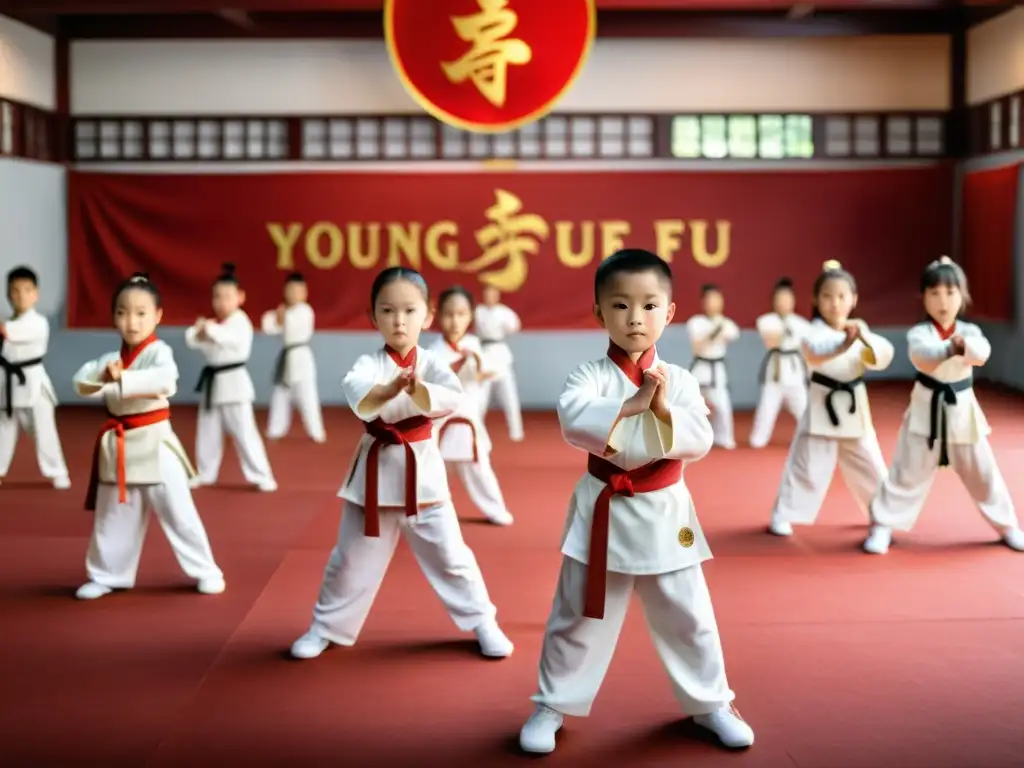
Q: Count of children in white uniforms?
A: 12